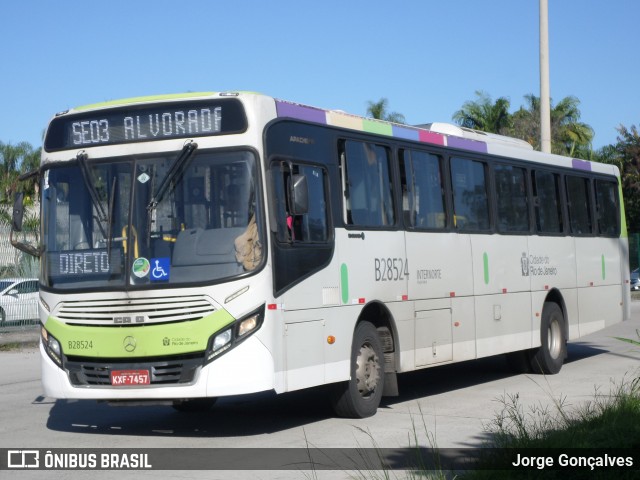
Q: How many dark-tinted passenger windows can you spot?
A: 7